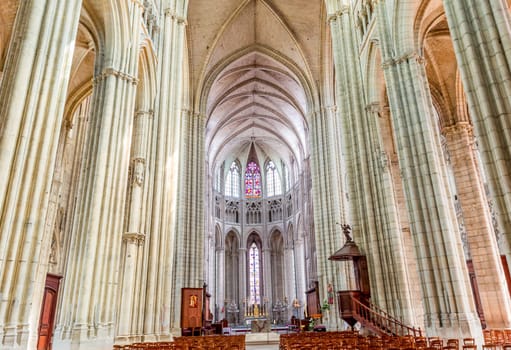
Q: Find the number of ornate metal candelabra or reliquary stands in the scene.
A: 2